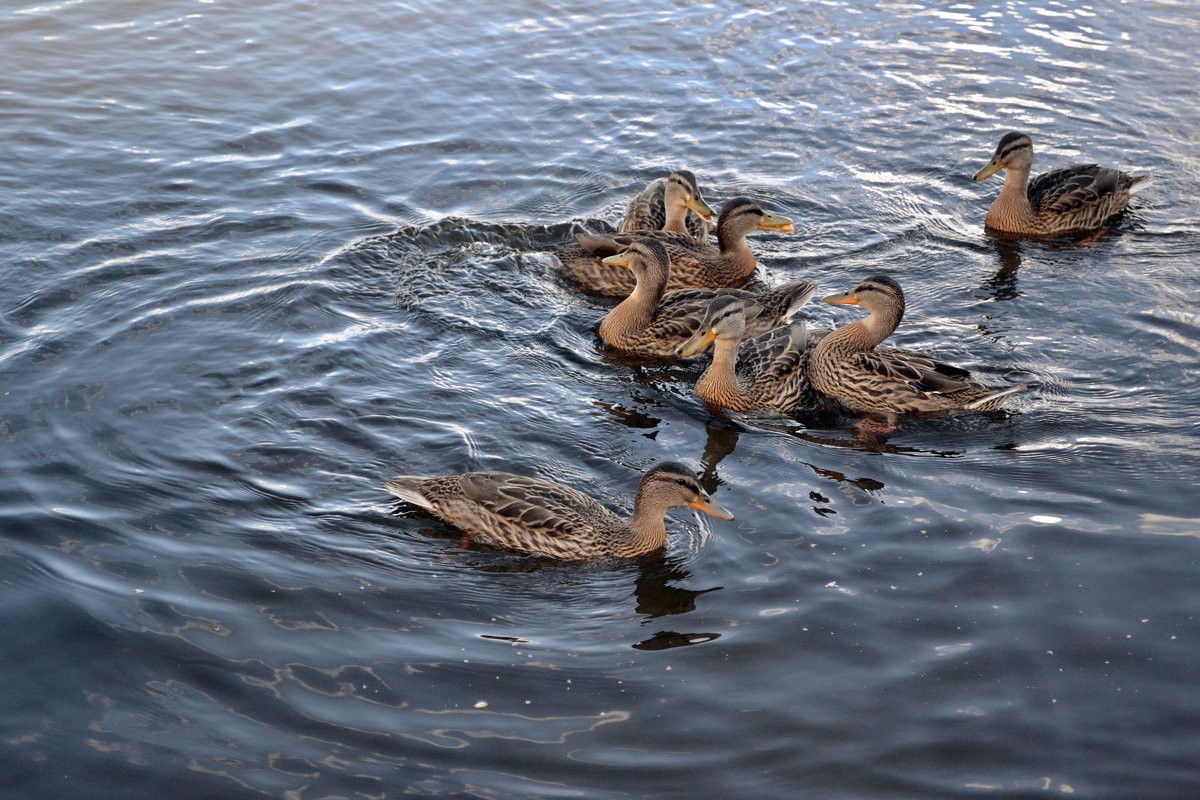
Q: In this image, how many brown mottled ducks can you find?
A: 7